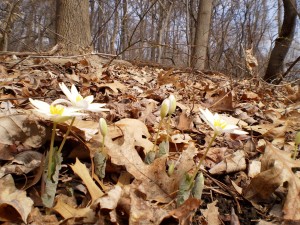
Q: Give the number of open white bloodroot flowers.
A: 3